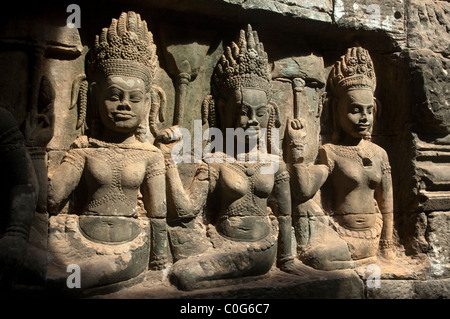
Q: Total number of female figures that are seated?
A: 3